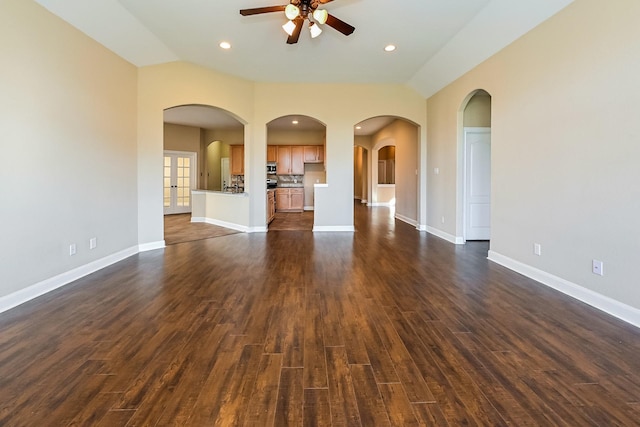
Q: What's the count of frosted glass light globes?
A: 4